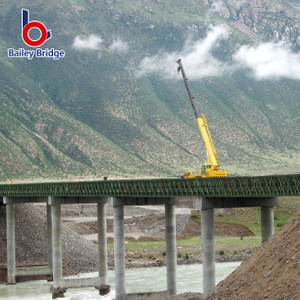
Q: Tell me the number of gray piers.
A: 8